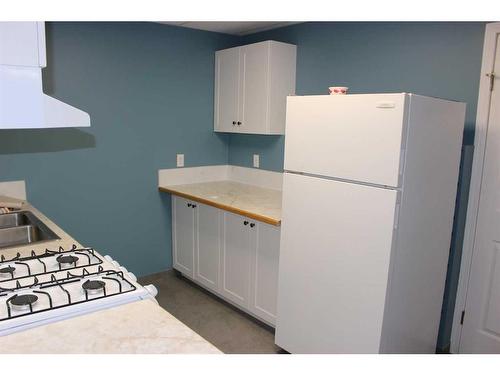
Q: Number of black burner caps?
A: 4